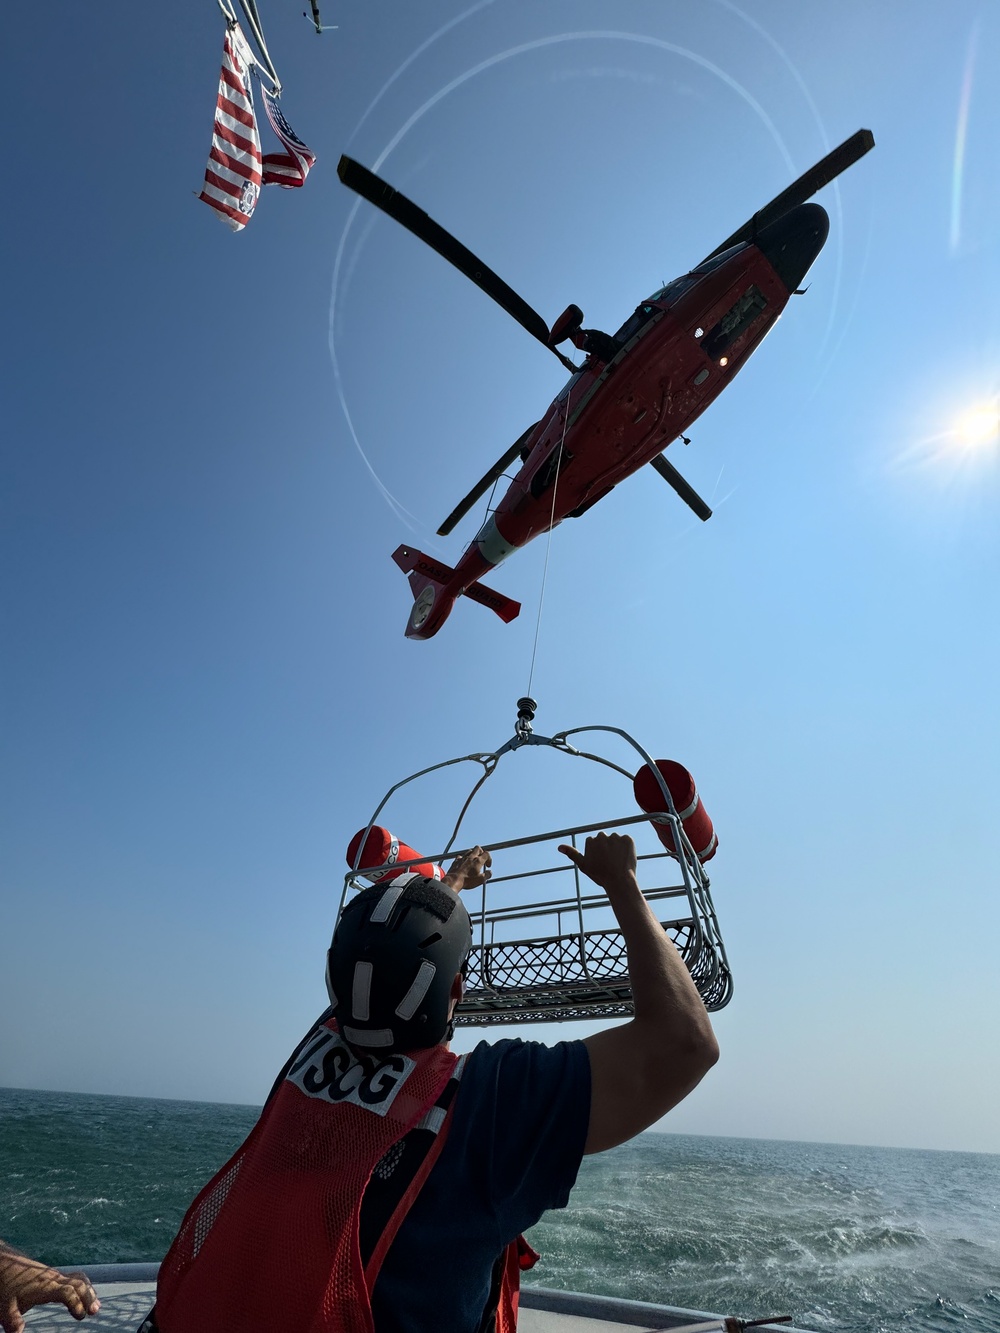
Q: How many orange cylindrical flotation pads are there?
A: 2